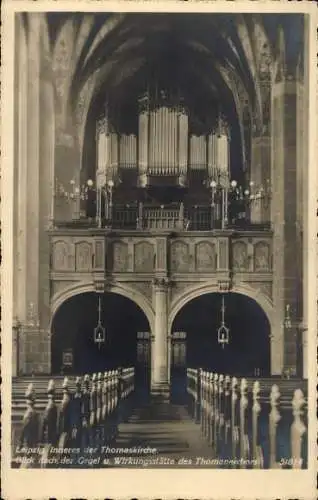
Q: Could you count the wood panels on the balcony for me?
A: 8